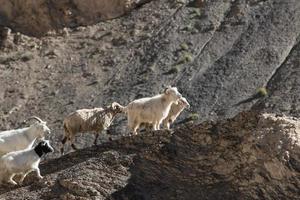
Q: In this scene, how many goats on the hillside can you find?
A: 5